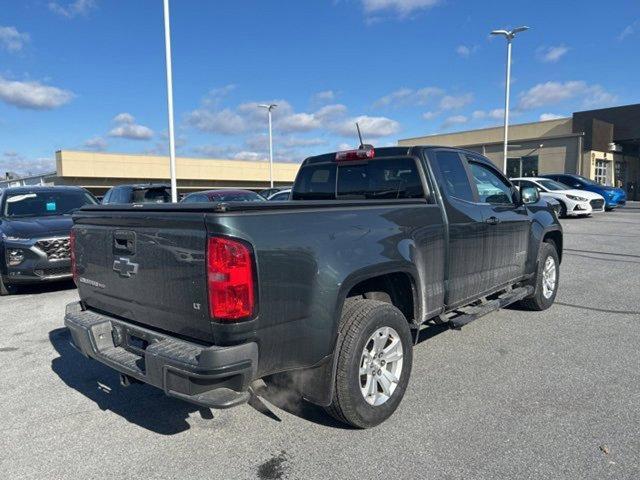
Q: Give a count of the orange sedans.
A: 0